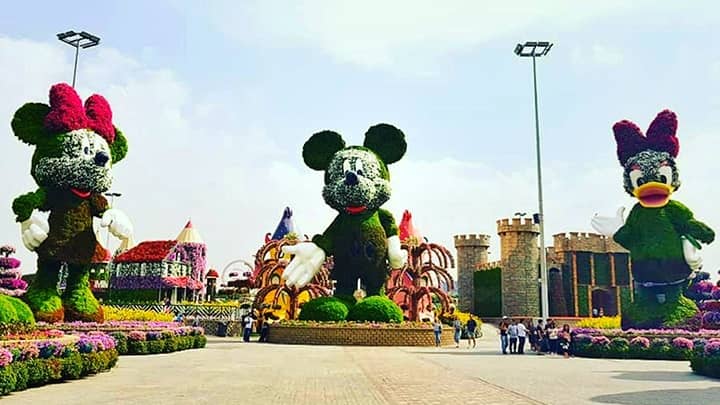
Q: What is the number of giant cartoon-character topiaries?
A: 3